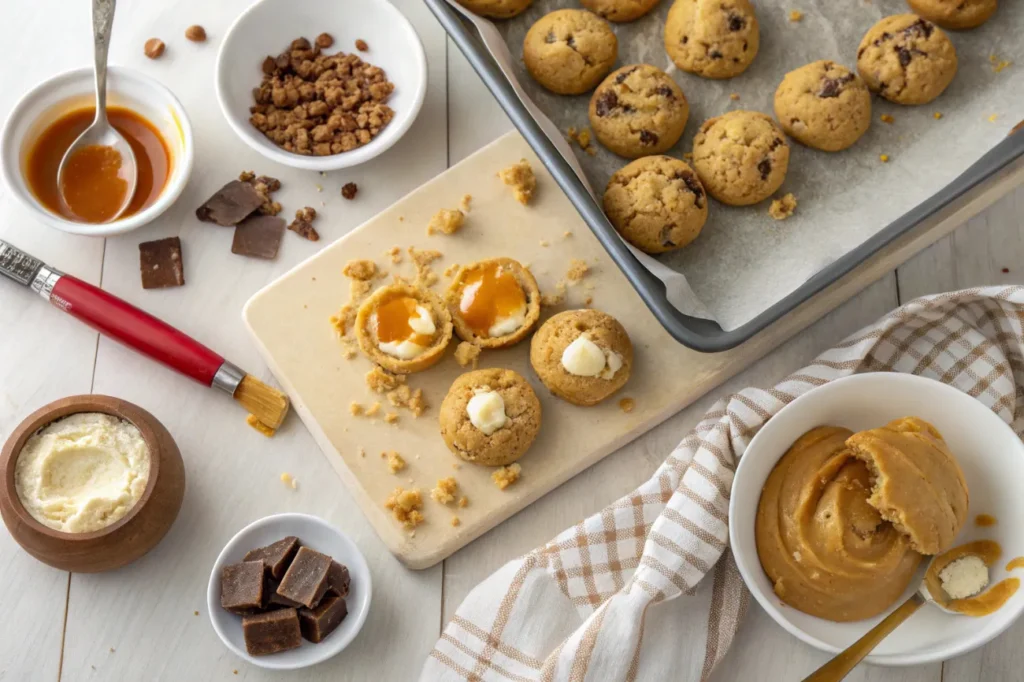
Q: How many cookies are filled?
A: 4